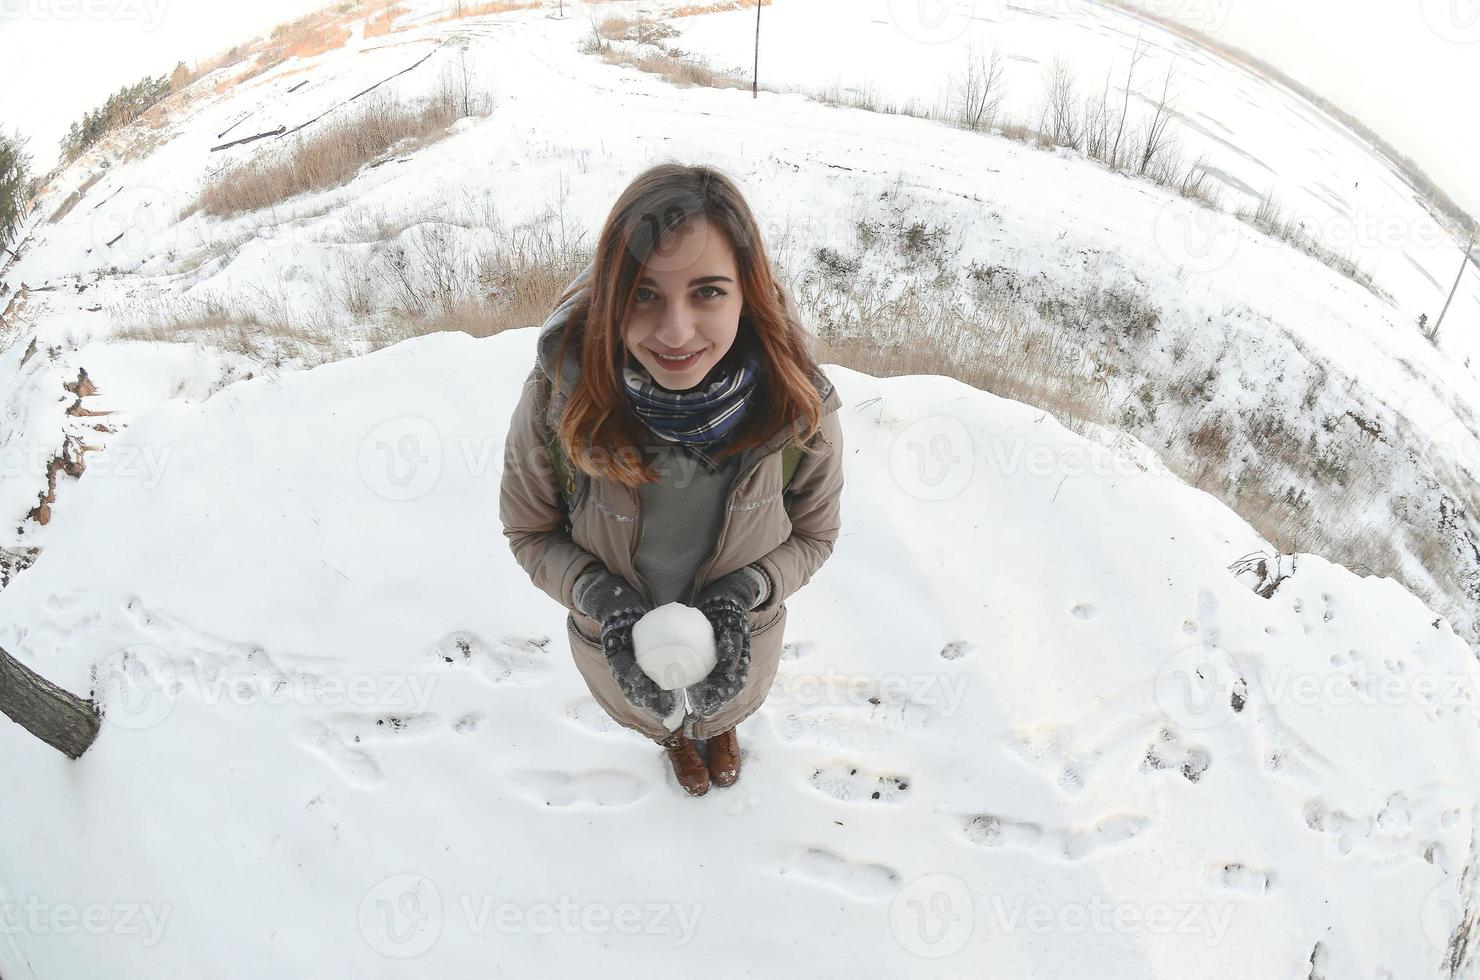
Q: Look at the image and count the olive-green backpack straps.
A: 2